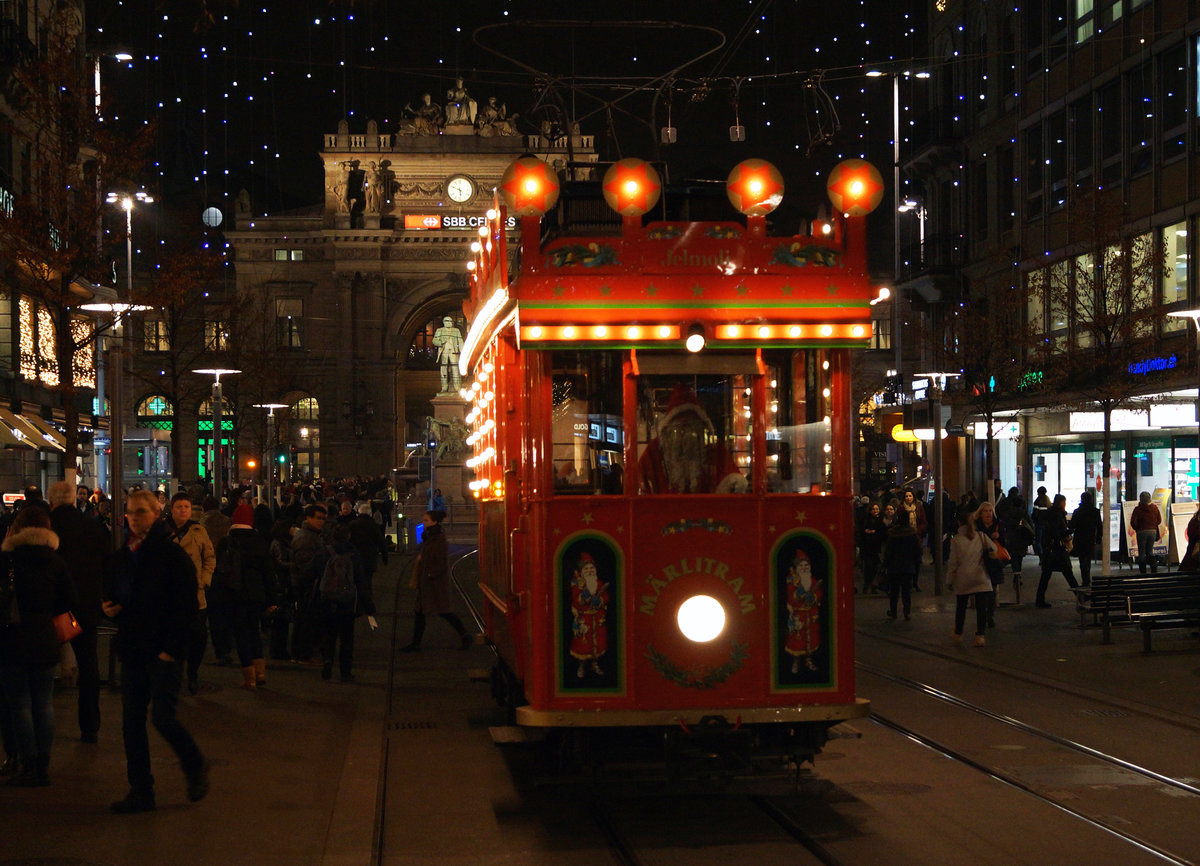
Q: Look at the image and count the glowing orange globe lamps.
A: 4